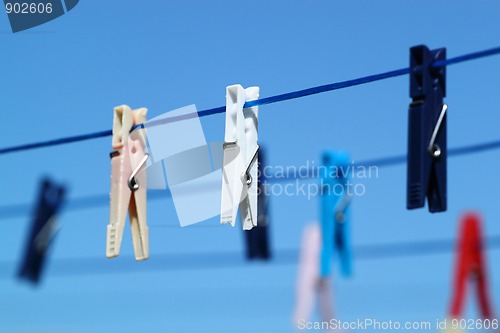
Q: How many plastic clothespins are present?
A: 8